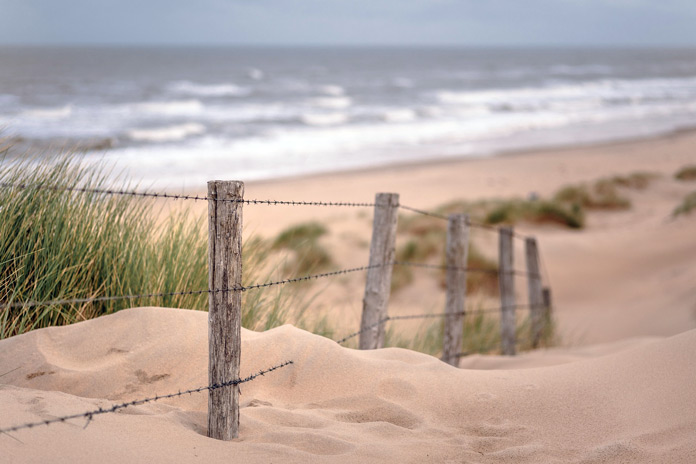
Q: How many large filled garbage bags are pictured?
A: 0